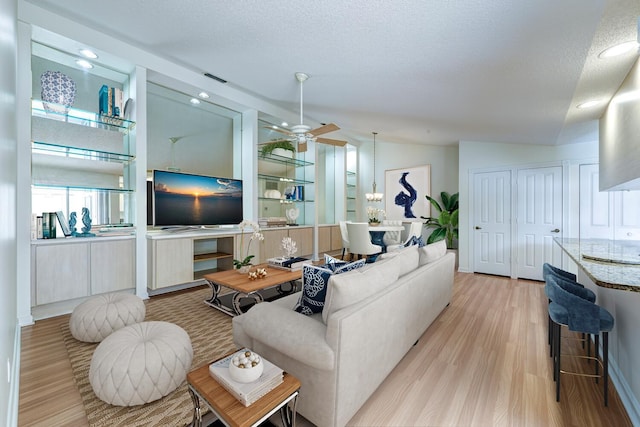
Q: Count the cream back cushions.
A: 3